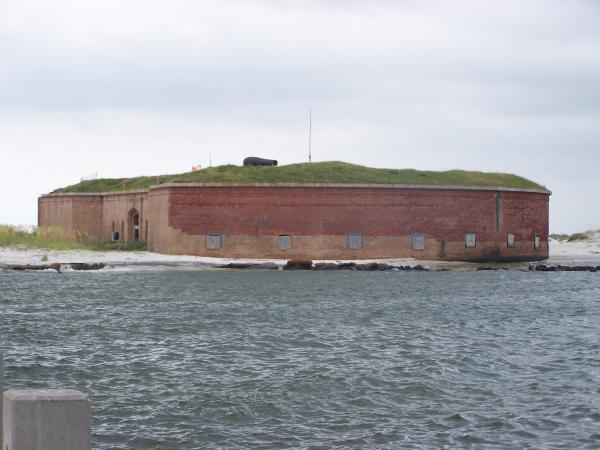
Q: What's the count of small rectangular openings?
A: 7